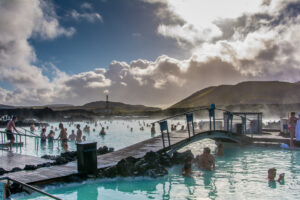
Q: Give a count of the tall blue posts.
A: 5